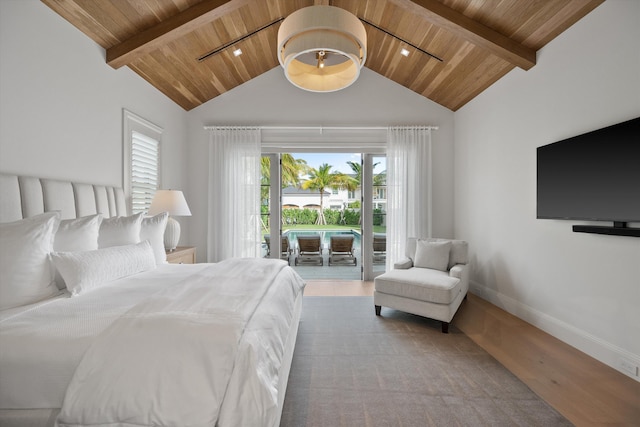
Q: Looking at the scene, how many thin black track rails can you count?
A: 2